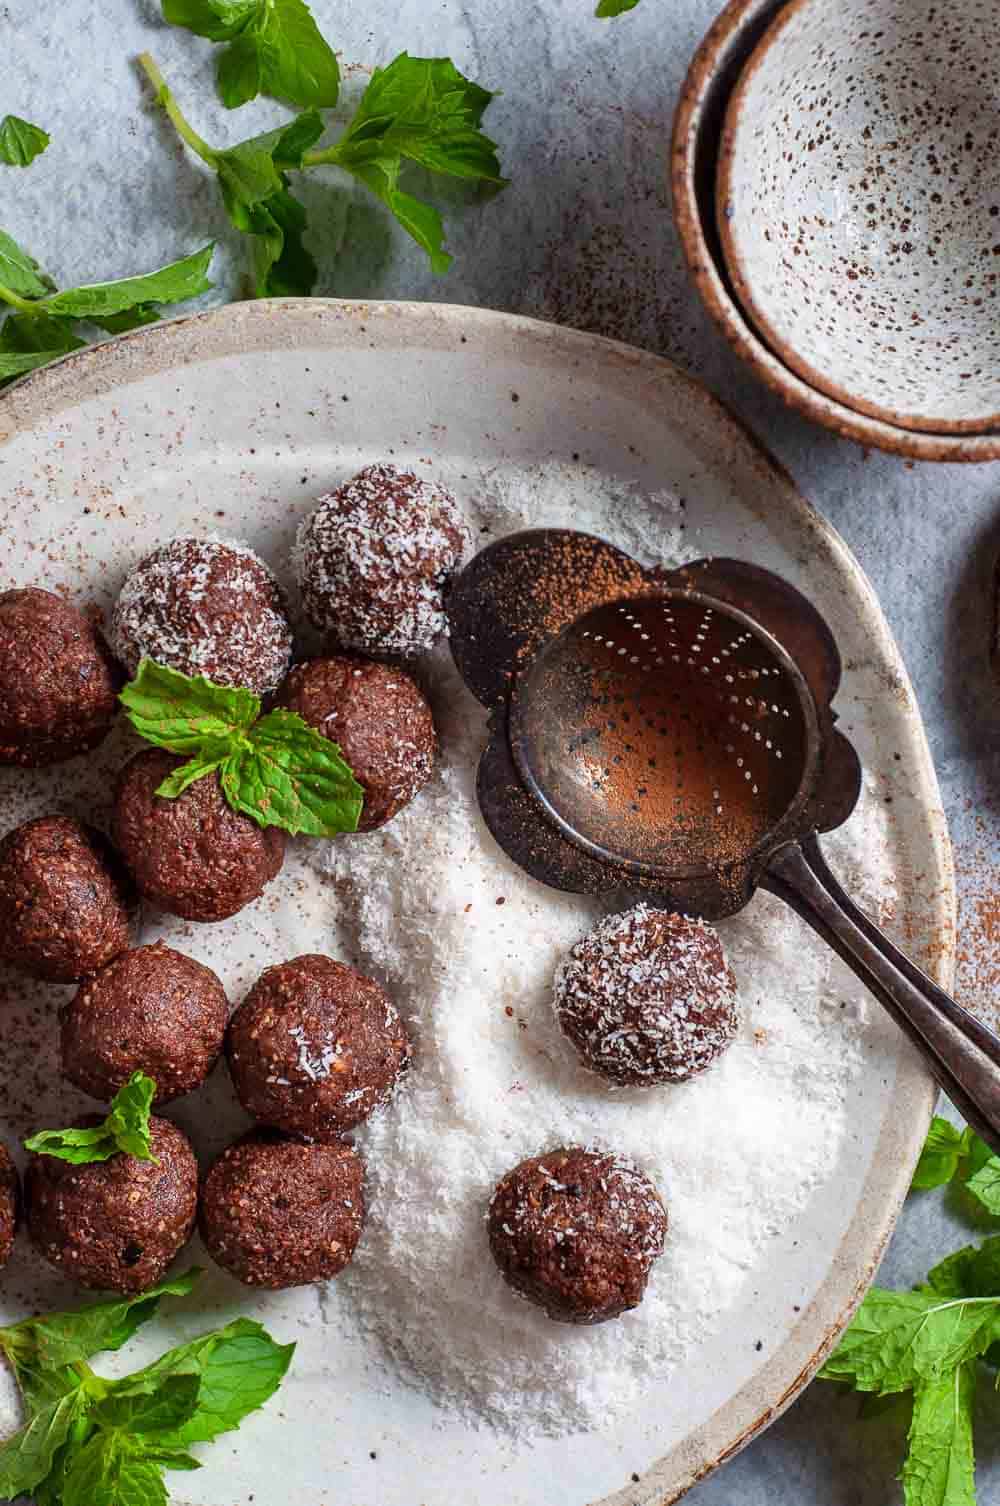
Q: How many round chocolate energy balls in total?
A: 13